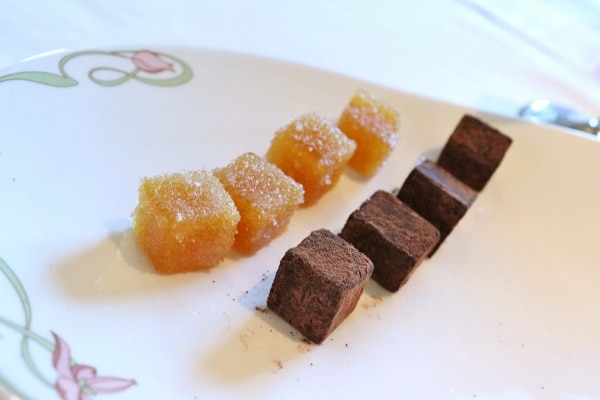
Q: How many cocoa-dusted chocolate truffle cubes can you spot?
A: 4